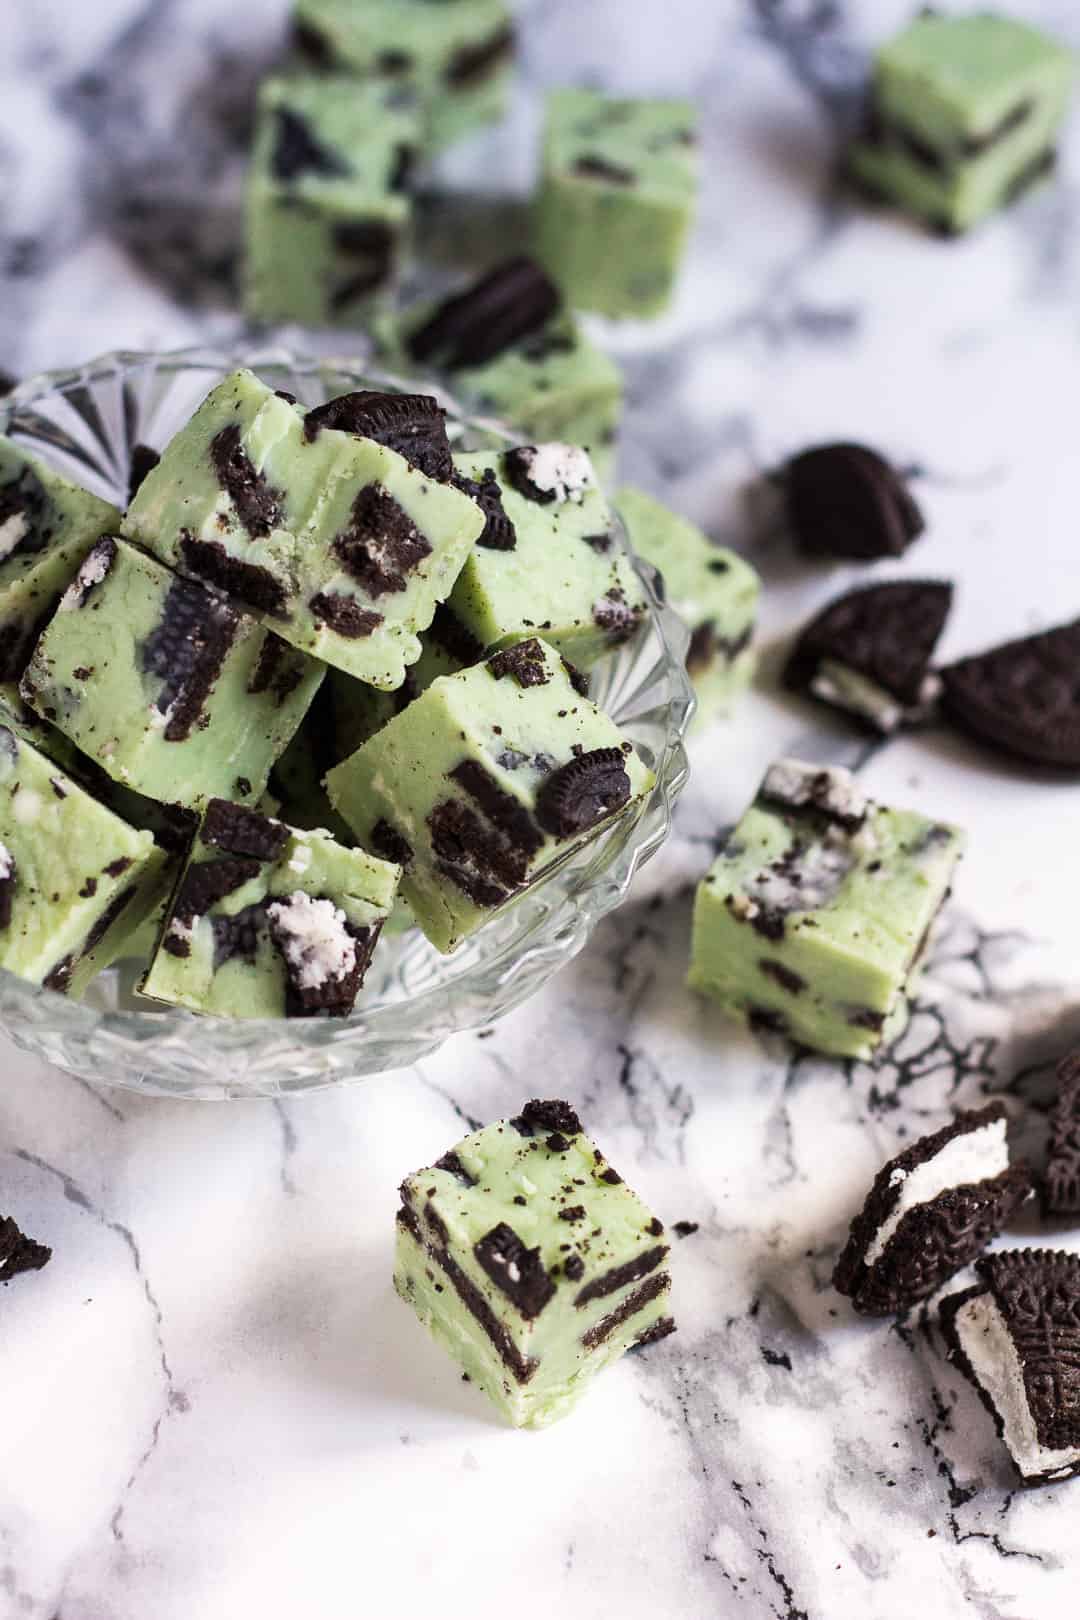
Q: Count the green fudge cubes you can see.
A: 15